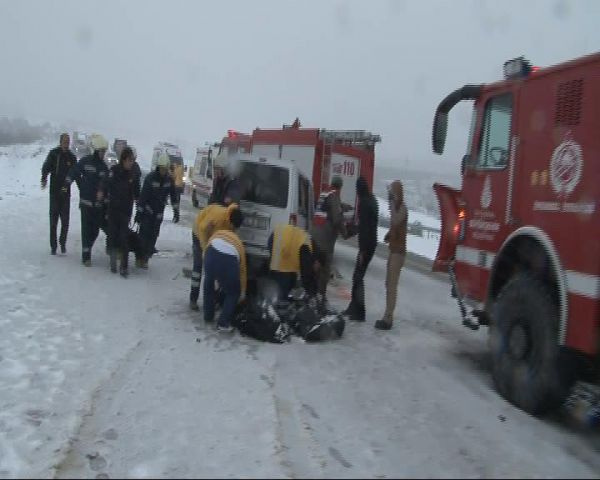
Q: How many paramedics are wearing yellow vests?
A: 3